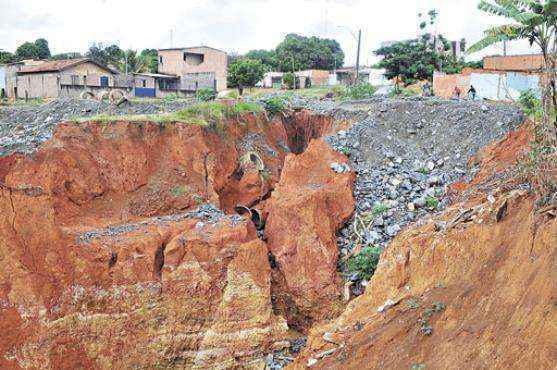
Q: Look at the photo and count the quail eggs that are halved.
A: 0